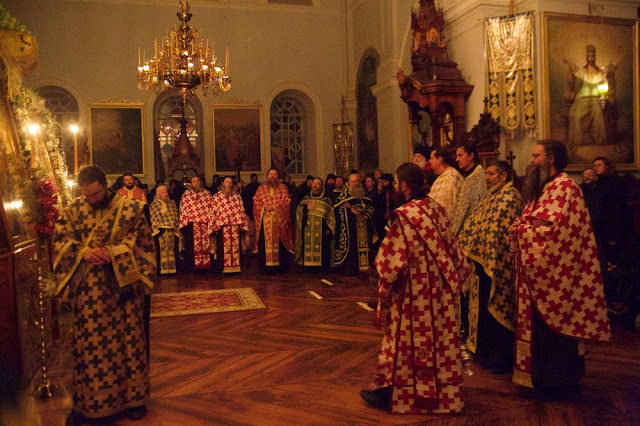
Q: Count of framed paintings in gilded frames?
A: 3